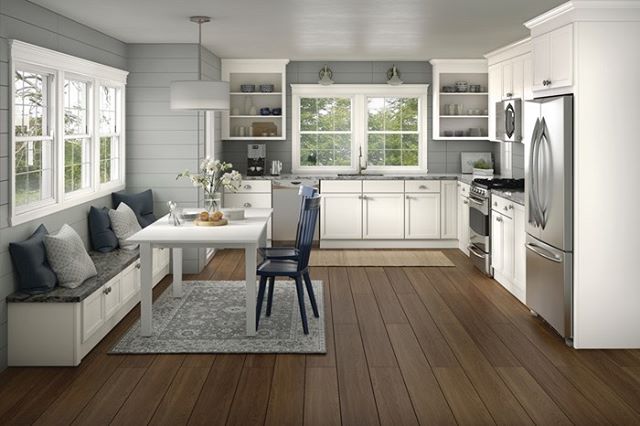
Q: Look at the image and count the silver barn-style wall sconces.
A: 2